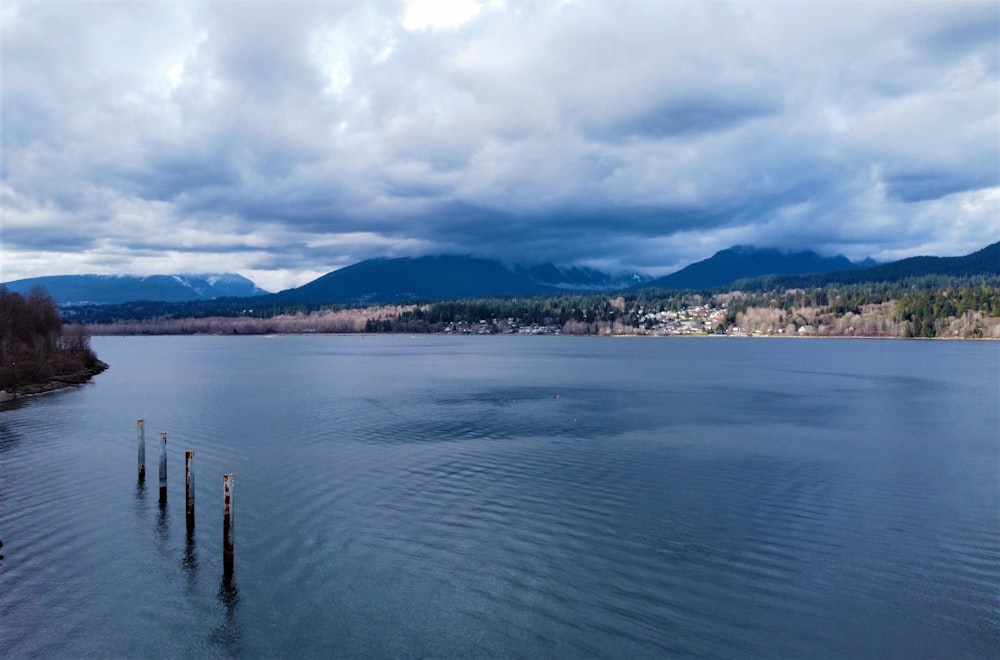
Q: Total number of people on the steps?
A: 0